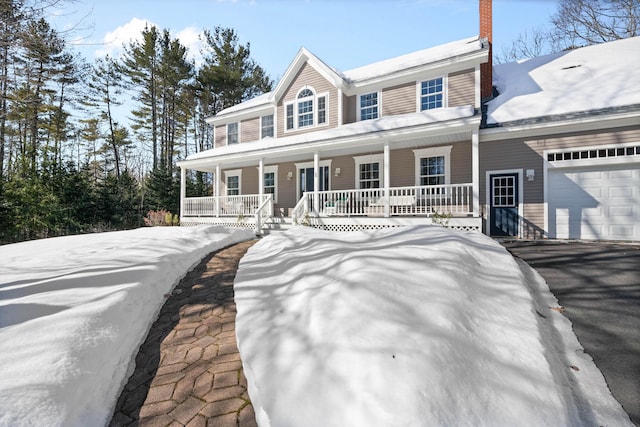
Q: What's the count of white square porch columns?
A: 6